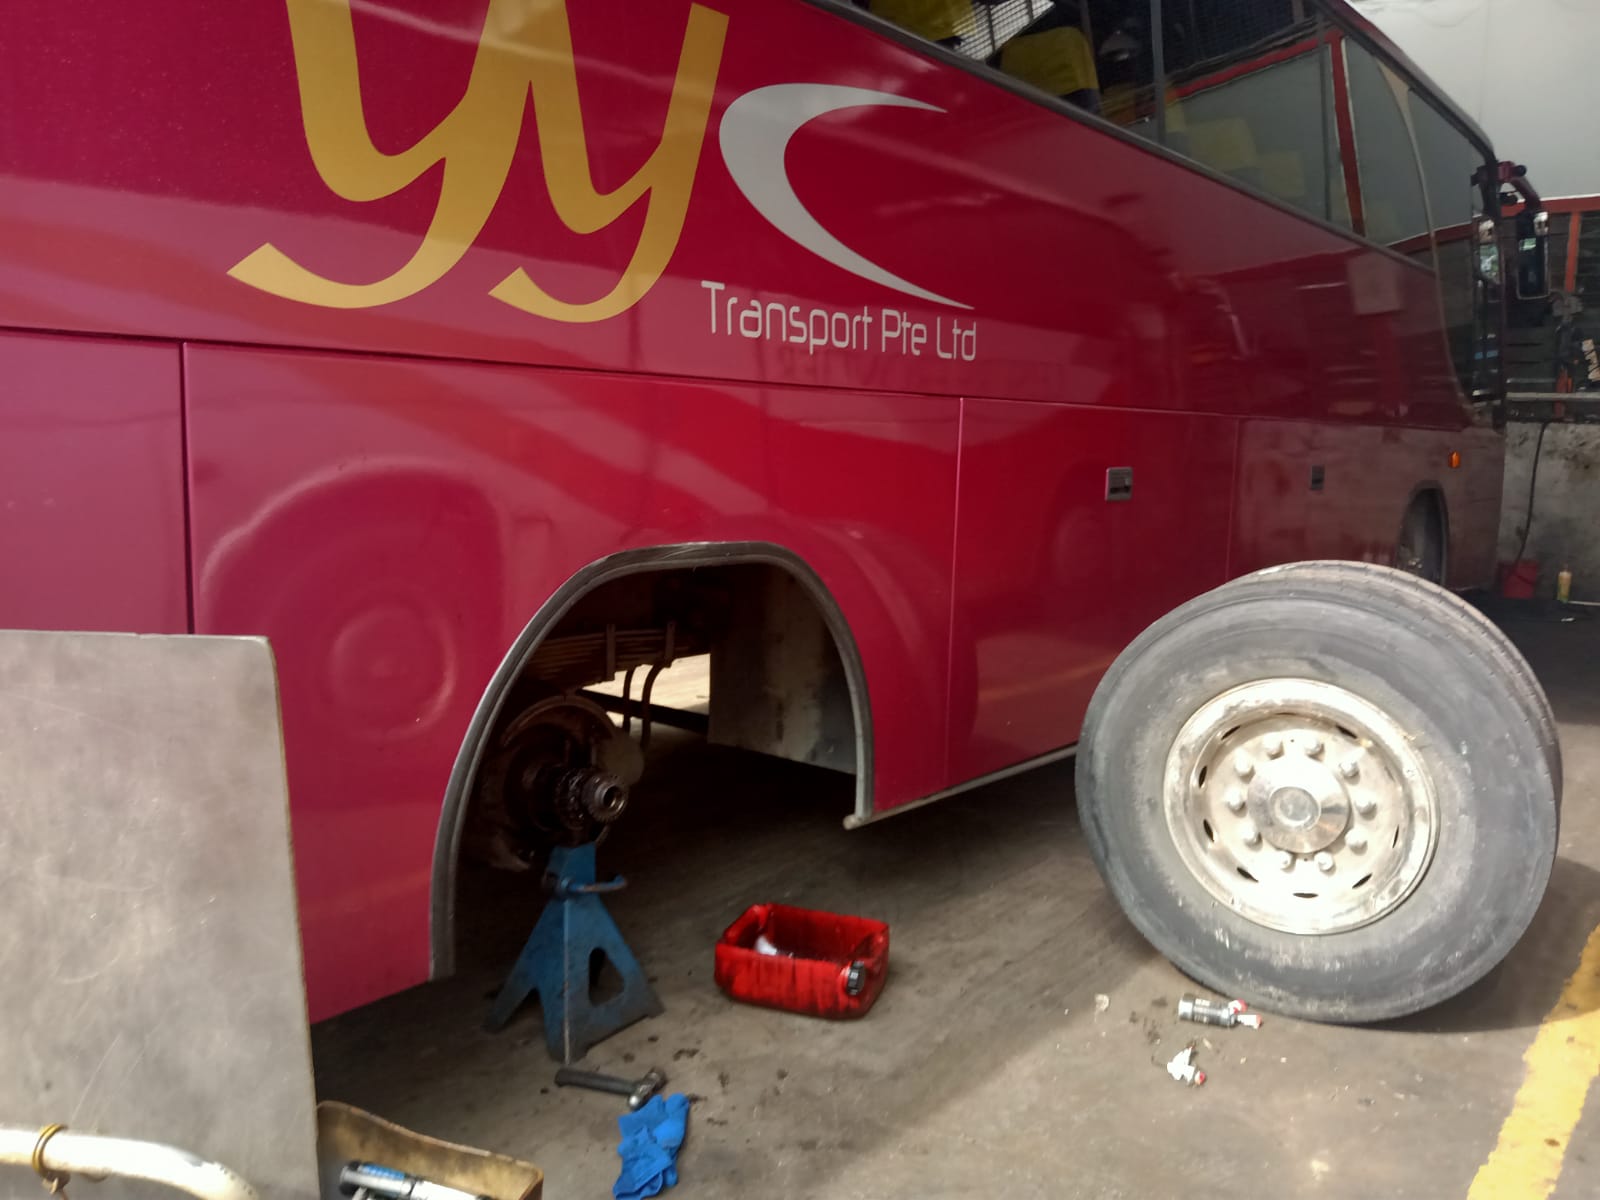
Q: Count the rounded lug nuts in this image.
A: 10